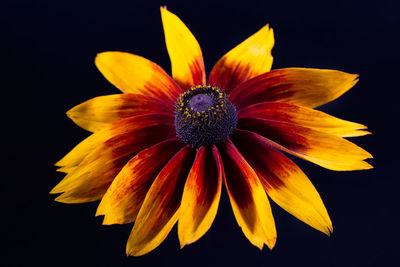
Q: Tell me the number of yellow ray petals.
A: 14